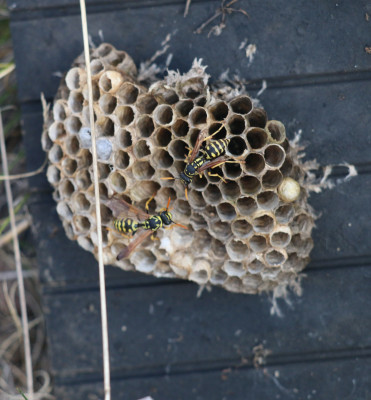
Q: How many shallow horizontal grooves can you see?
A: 5